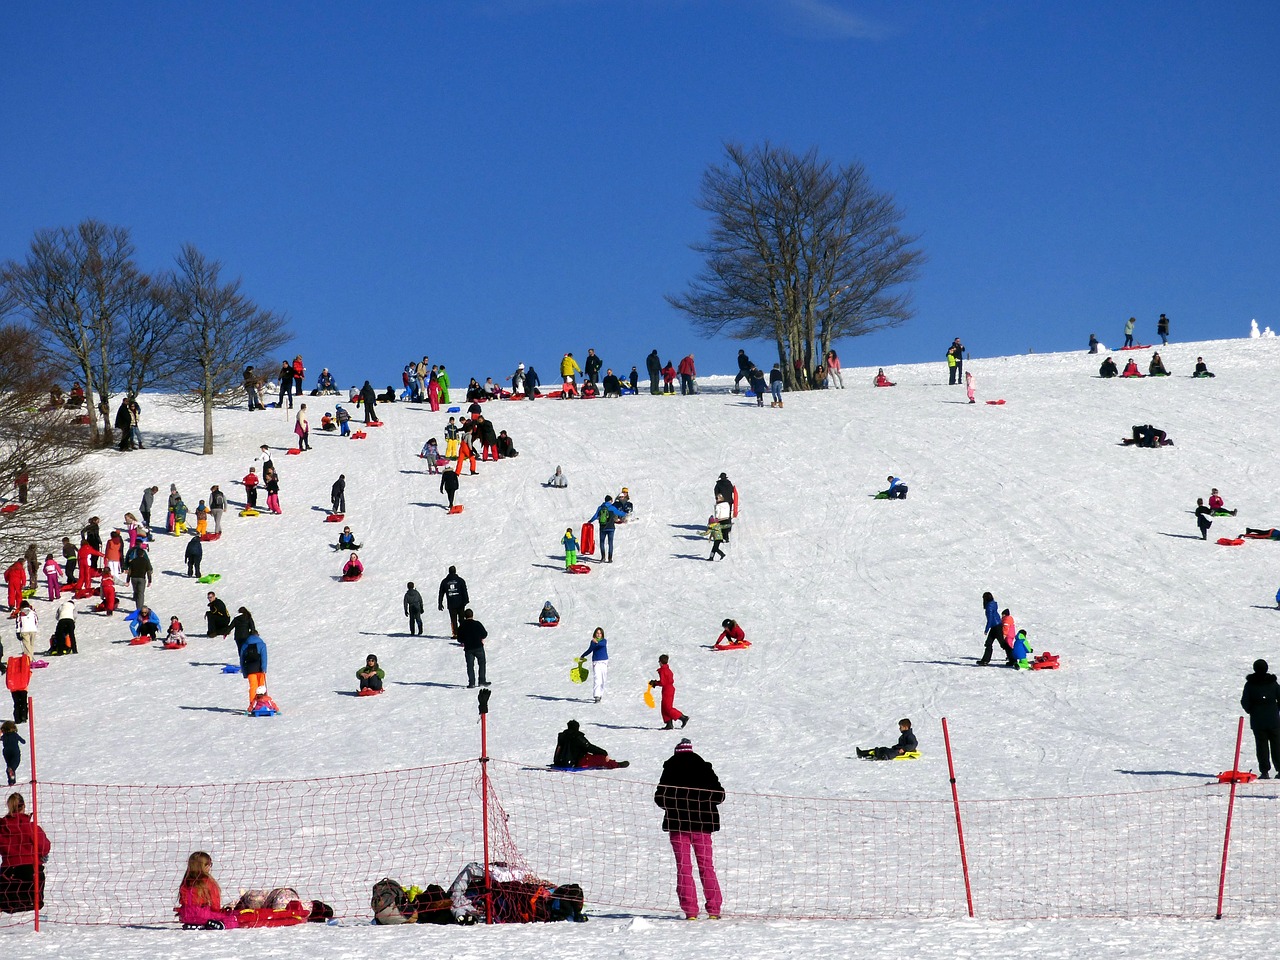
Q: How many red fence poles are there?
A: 4